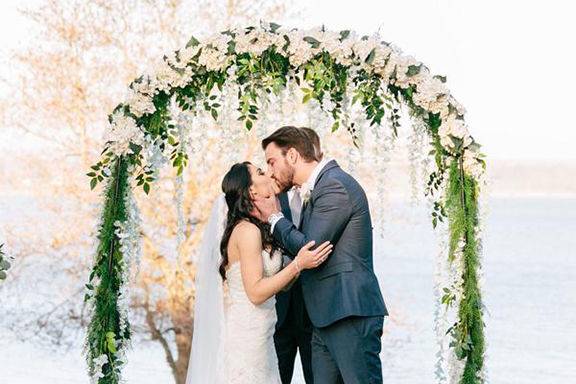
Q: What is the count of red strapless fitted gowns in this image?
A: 0